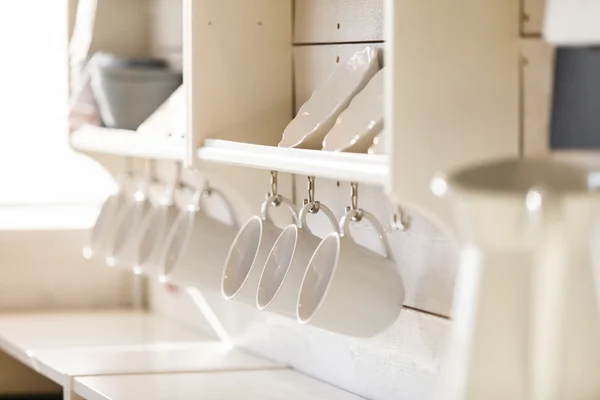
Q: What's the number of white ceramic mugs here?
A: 7